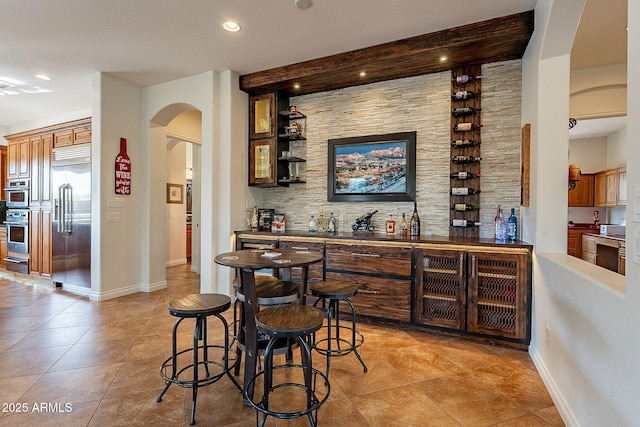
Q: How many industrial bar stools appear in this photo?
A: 4